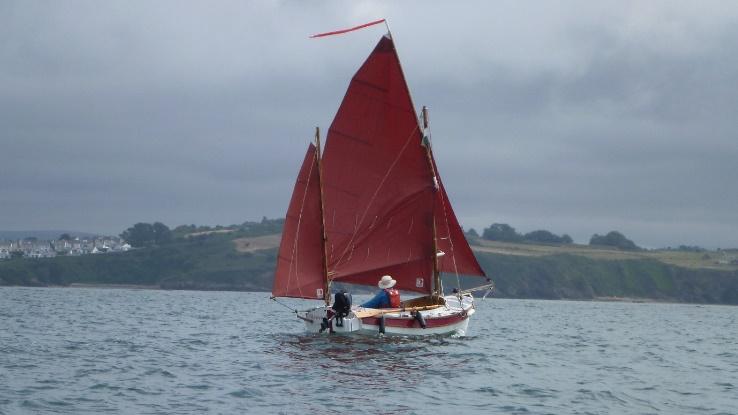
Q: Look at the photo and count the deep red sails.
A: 3